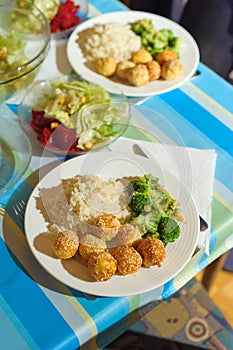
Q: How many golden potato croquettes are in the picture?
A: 14